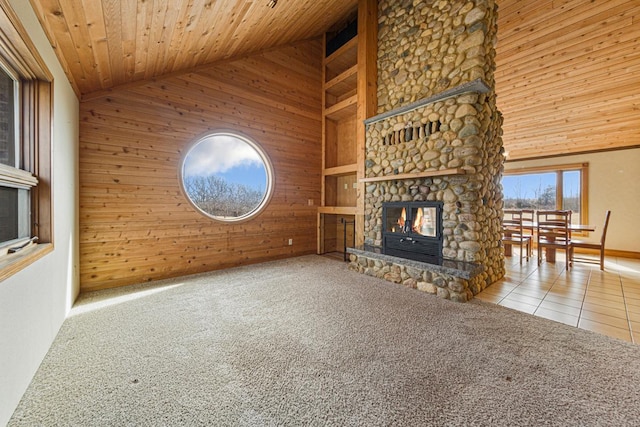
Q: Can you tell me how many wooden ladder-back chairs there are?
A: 5